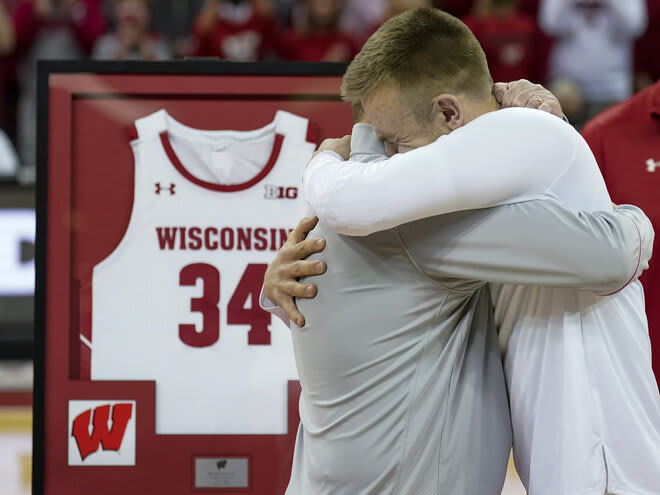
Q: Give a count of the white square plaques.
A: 1